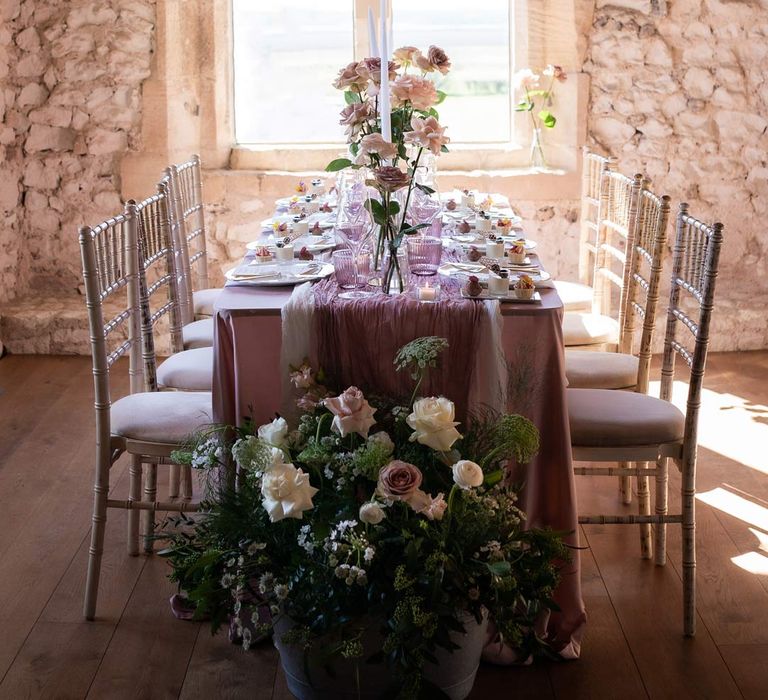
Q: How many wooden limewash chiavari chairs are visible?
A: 8